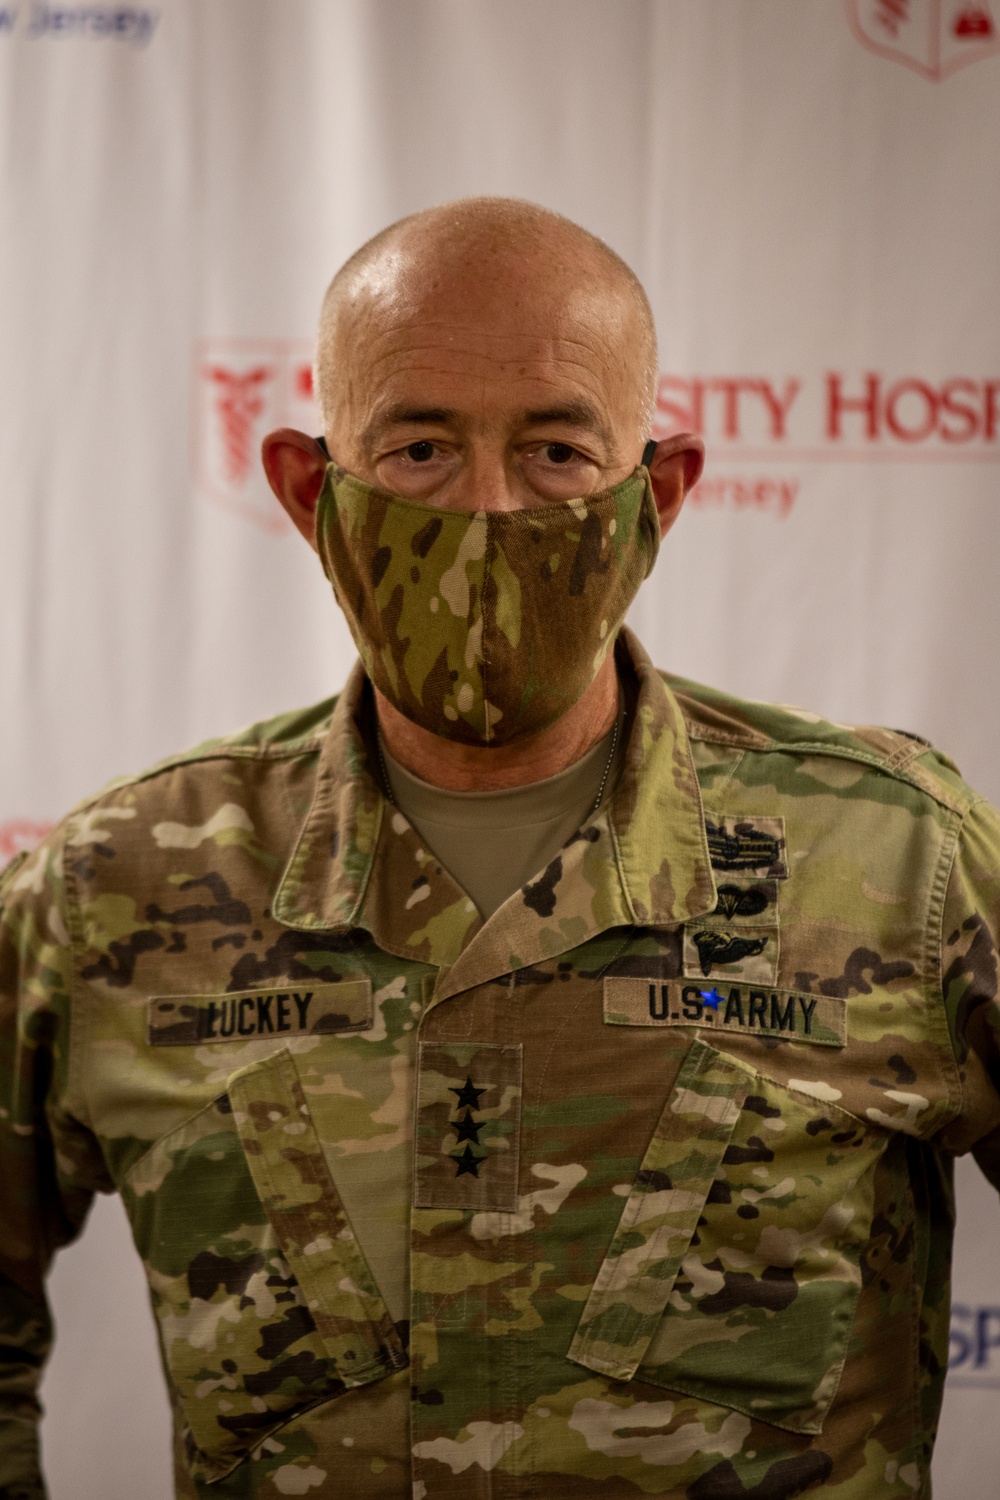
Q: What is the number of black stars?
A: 3